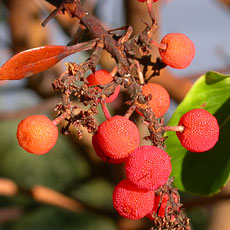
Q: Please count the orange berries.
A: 3